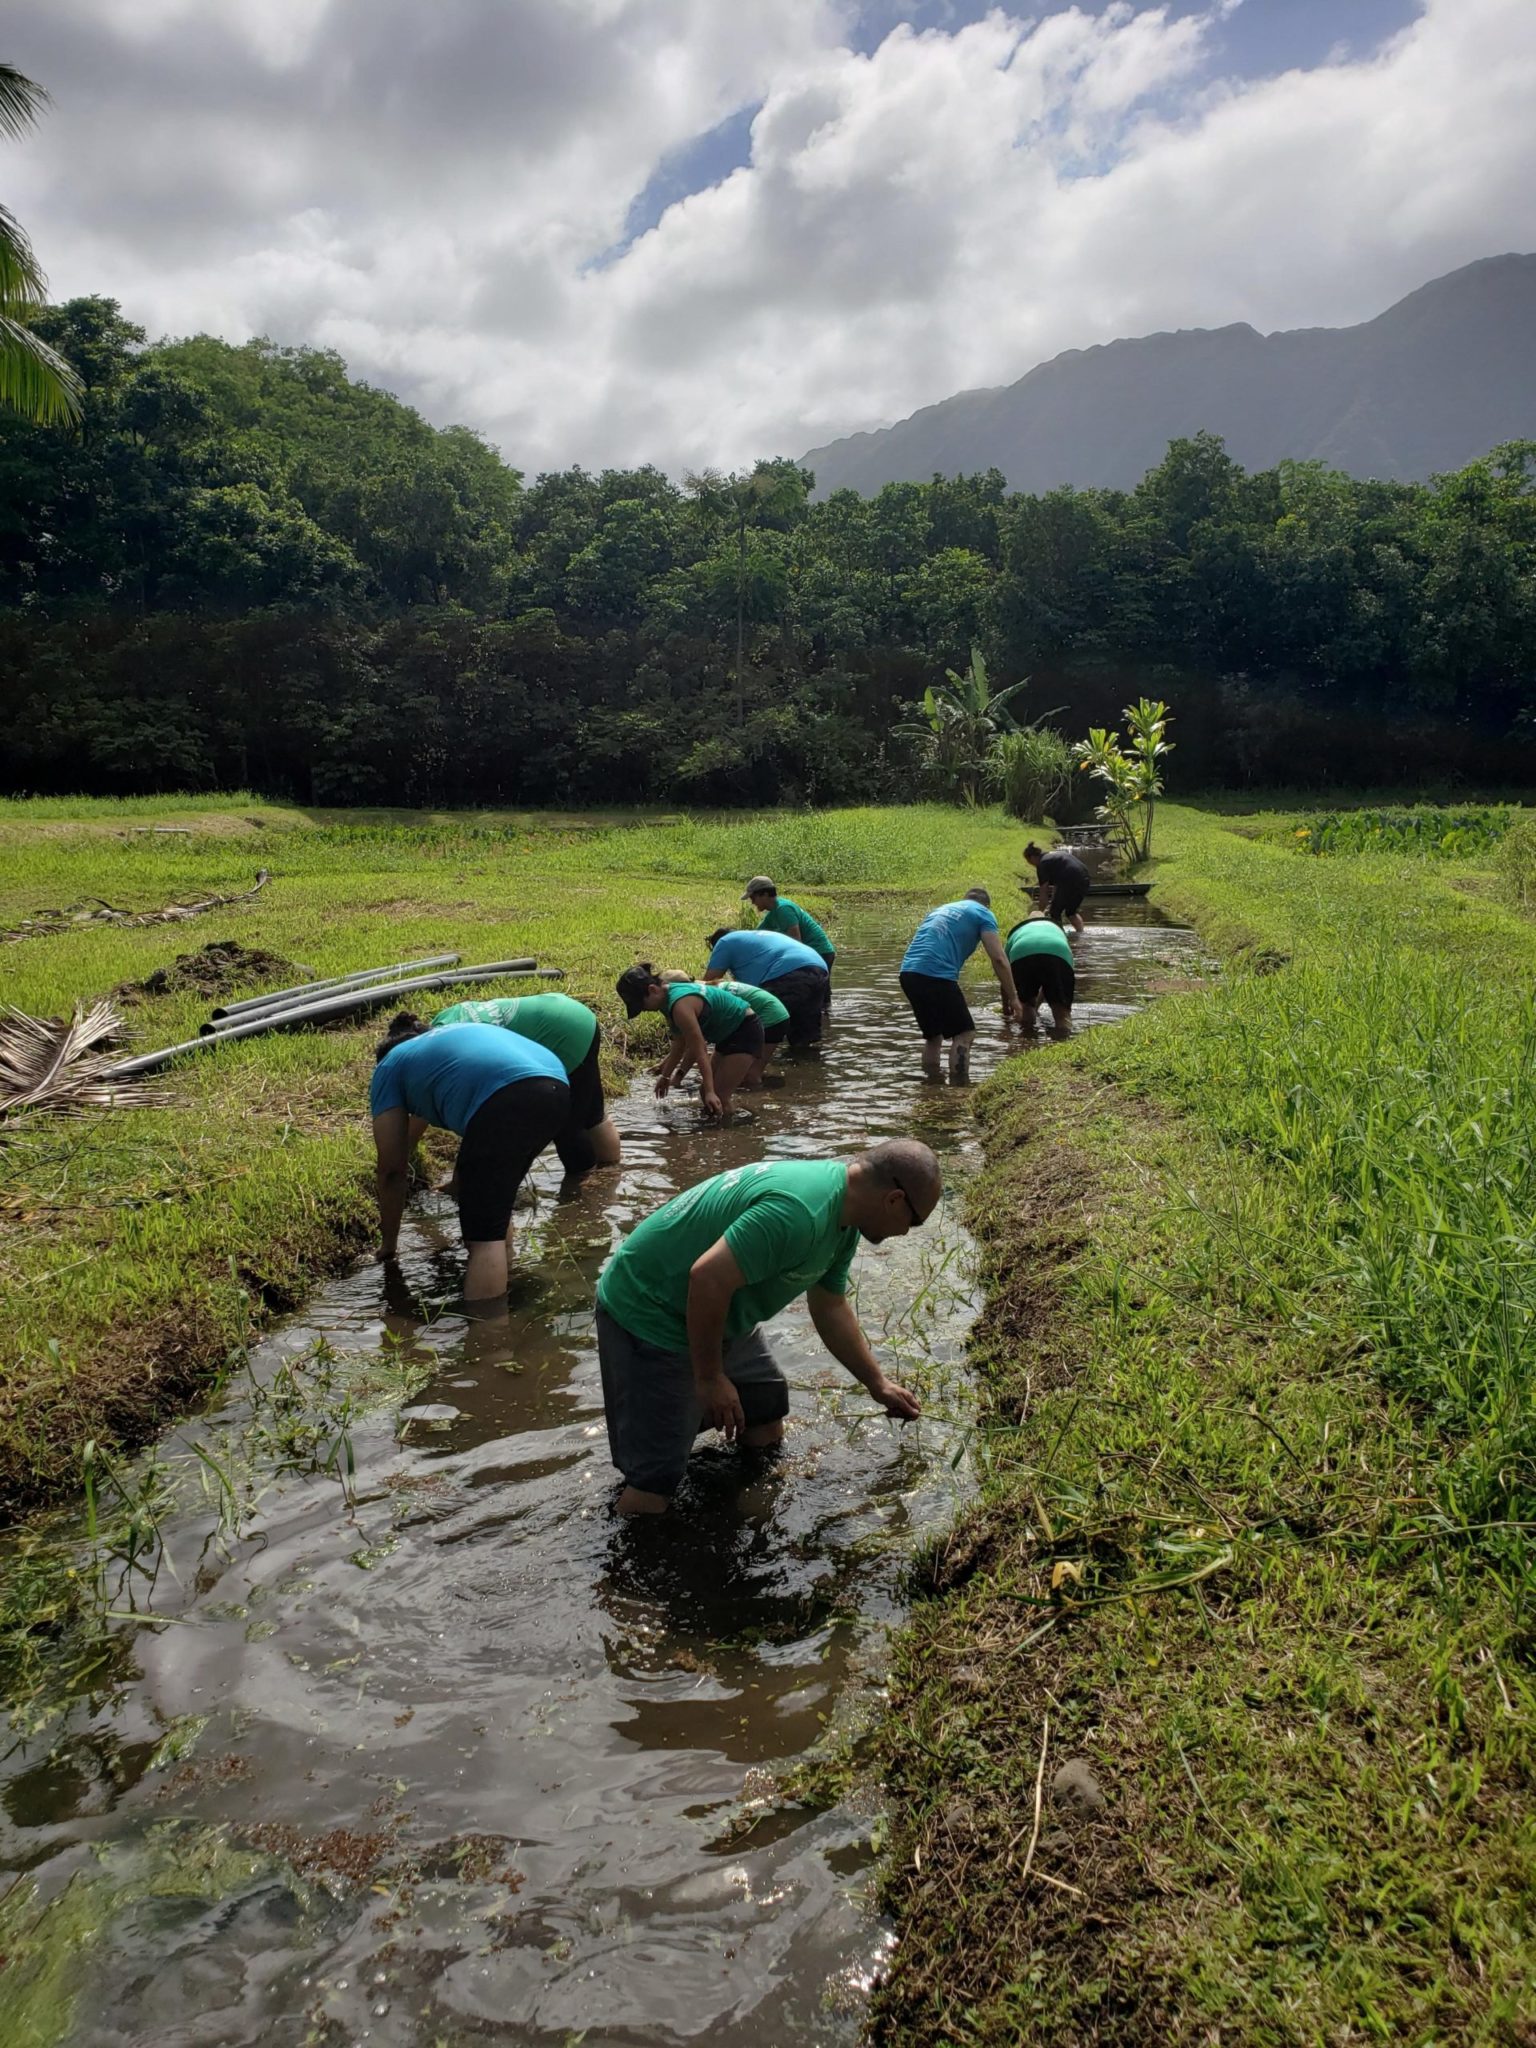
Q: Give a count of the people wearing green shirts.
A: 6